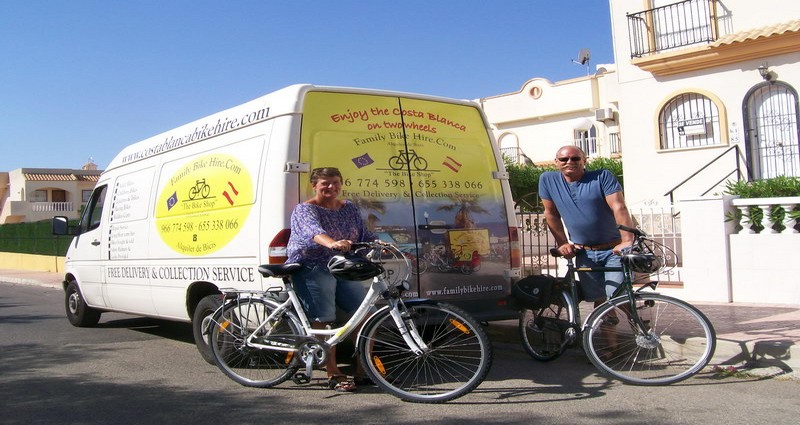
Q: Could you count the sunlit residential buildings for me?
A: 3